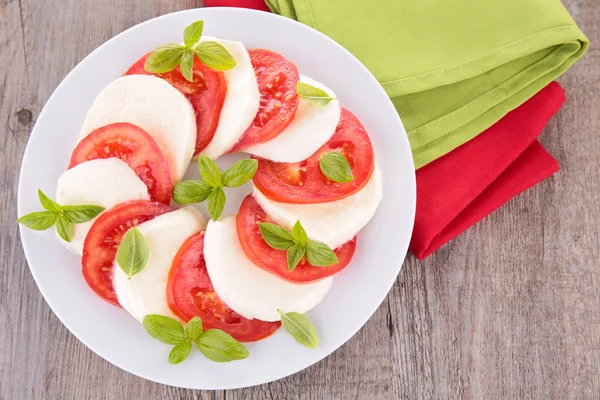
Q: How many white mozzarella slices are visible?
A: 7